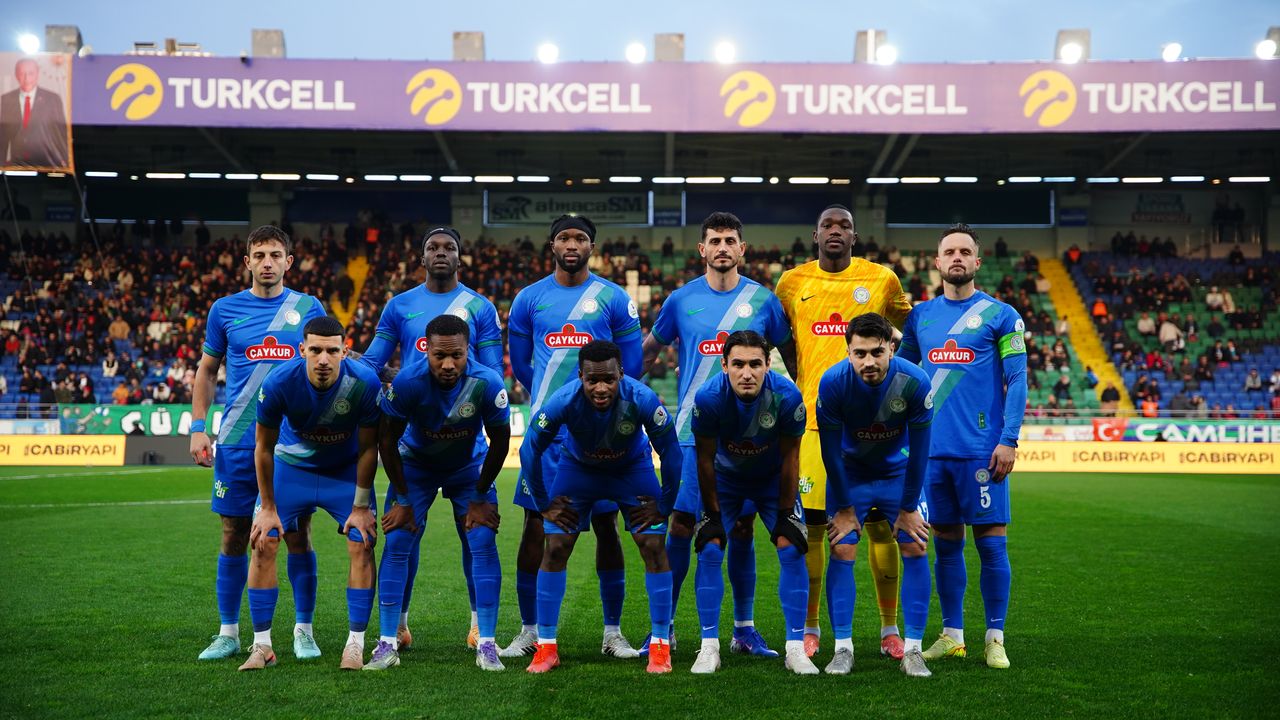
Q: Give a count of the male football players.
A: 11